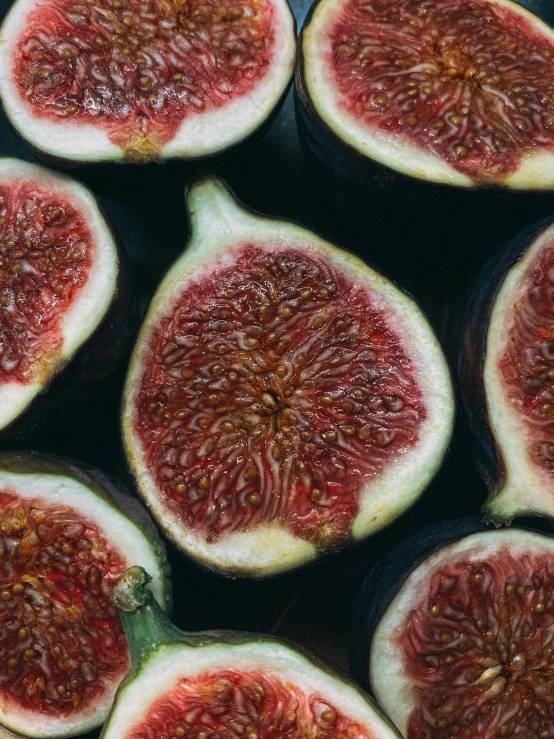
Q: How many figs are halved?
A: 8